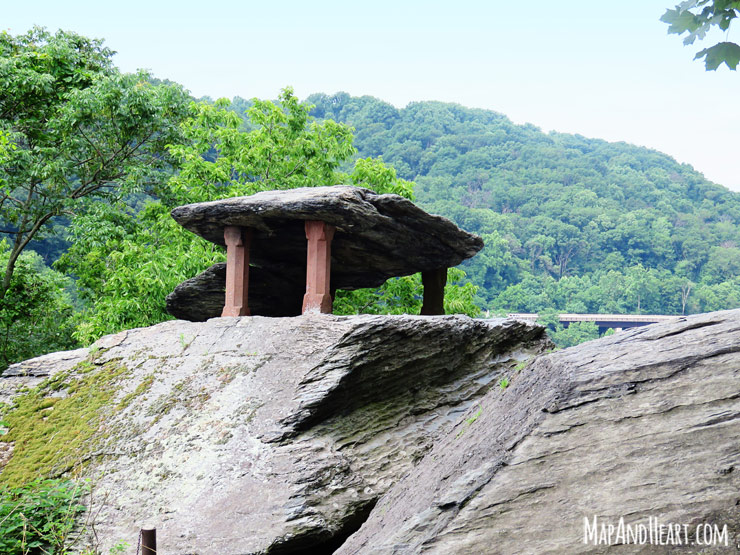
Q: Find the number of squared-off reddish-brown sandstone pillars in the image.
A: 3